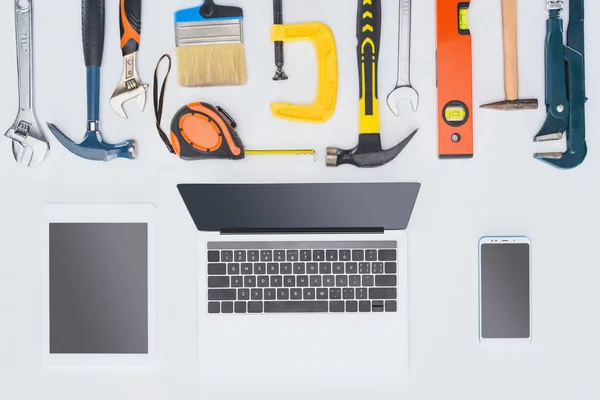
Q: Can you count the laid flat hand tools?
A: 11